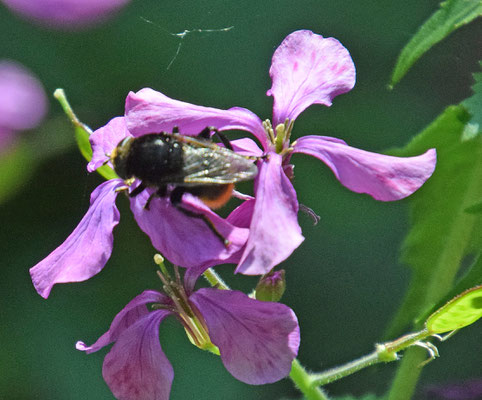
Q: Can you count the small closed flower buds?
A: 1